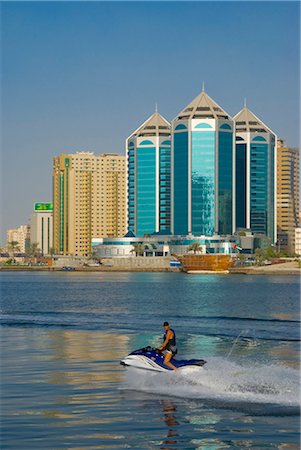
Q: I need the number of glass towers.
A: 3